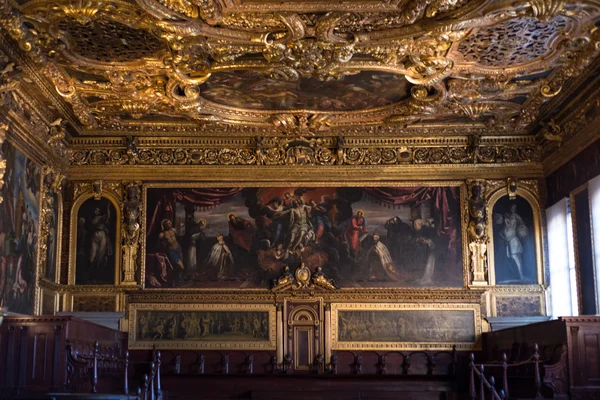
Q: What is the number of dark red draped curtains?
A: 2